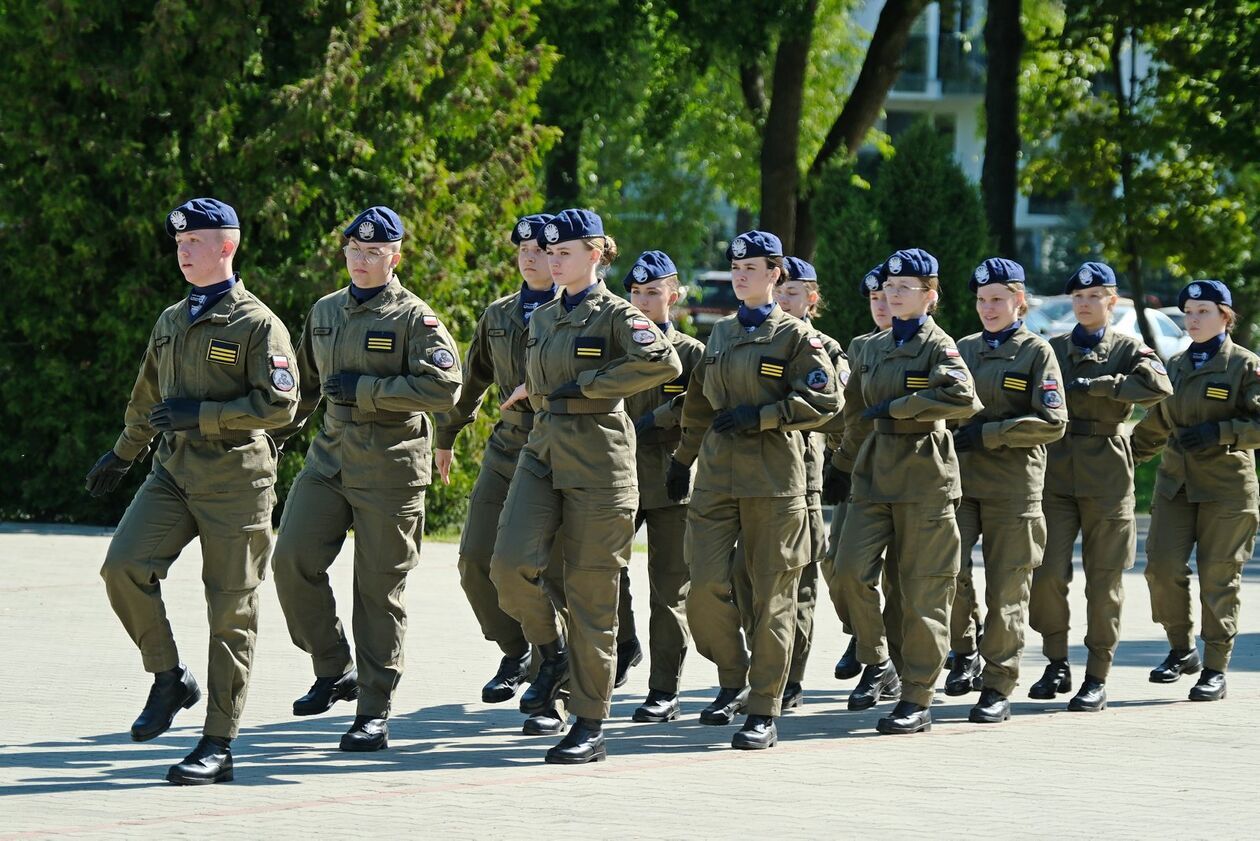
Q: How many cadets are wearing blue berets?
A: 12